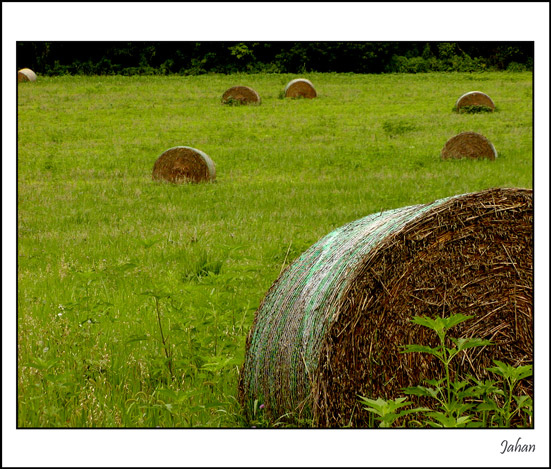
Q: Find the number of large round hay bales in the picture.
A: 7